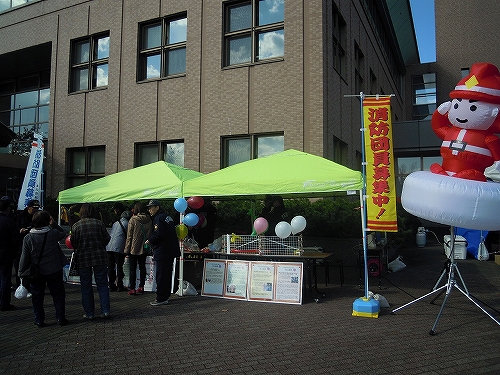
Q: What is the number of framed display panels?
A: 4